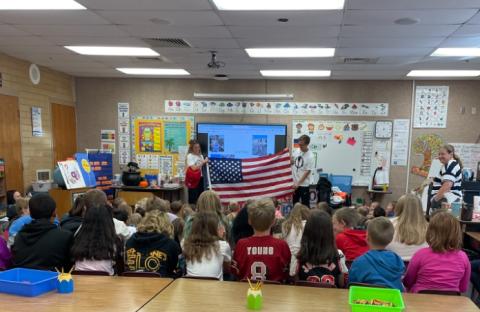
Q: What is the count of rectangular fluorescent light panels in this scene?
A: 8